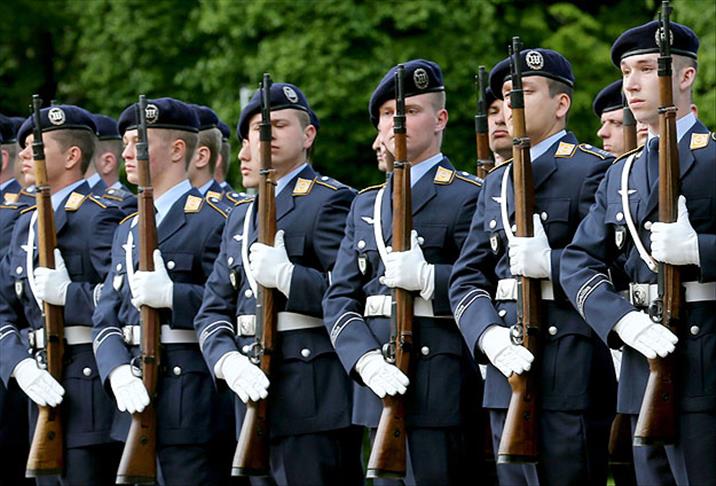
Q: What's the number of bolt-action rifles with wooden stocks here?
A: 8